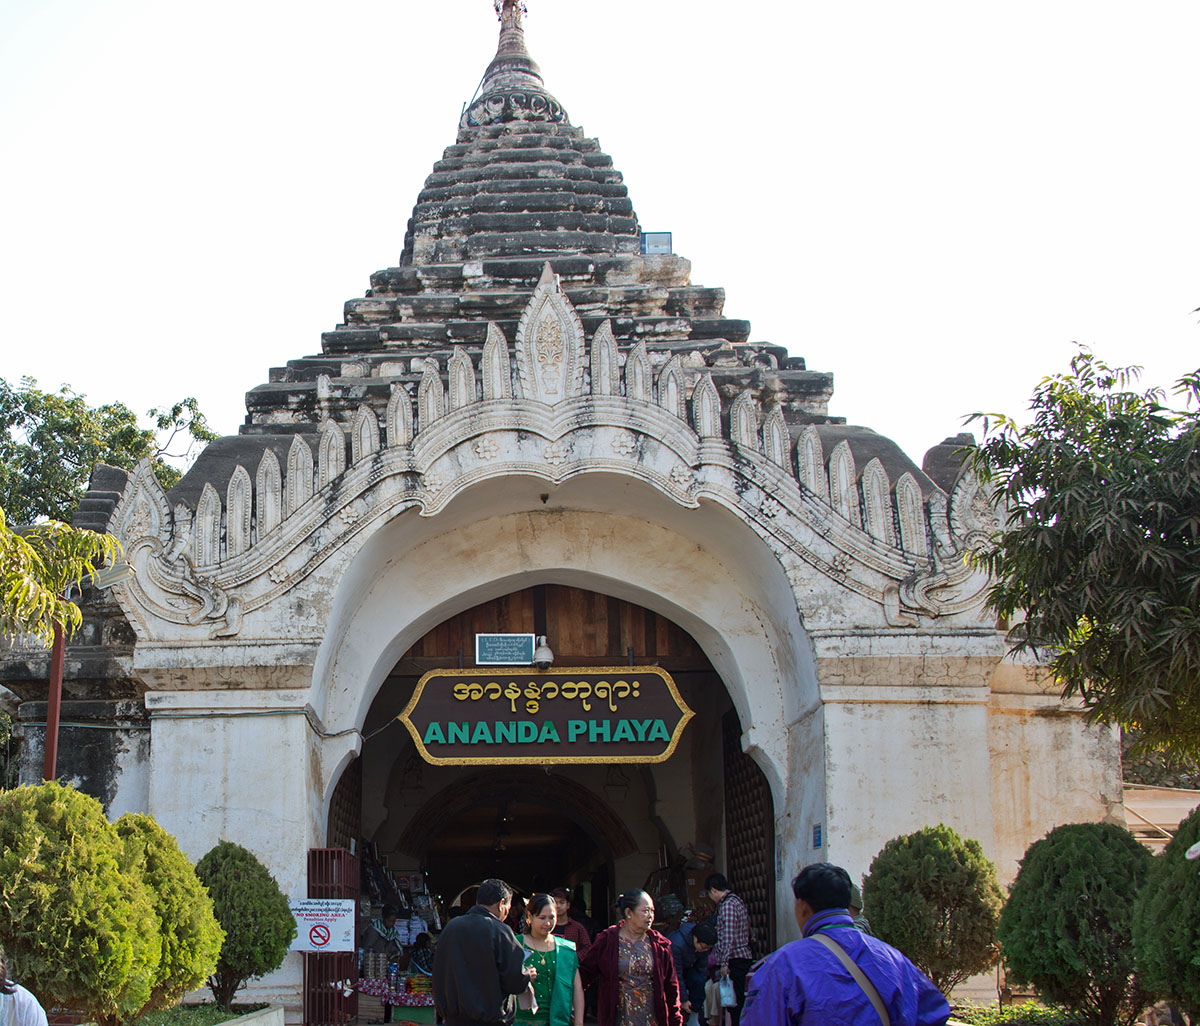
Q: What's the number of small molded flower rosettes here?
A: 9